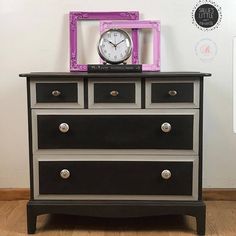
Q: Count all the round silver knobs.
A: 4